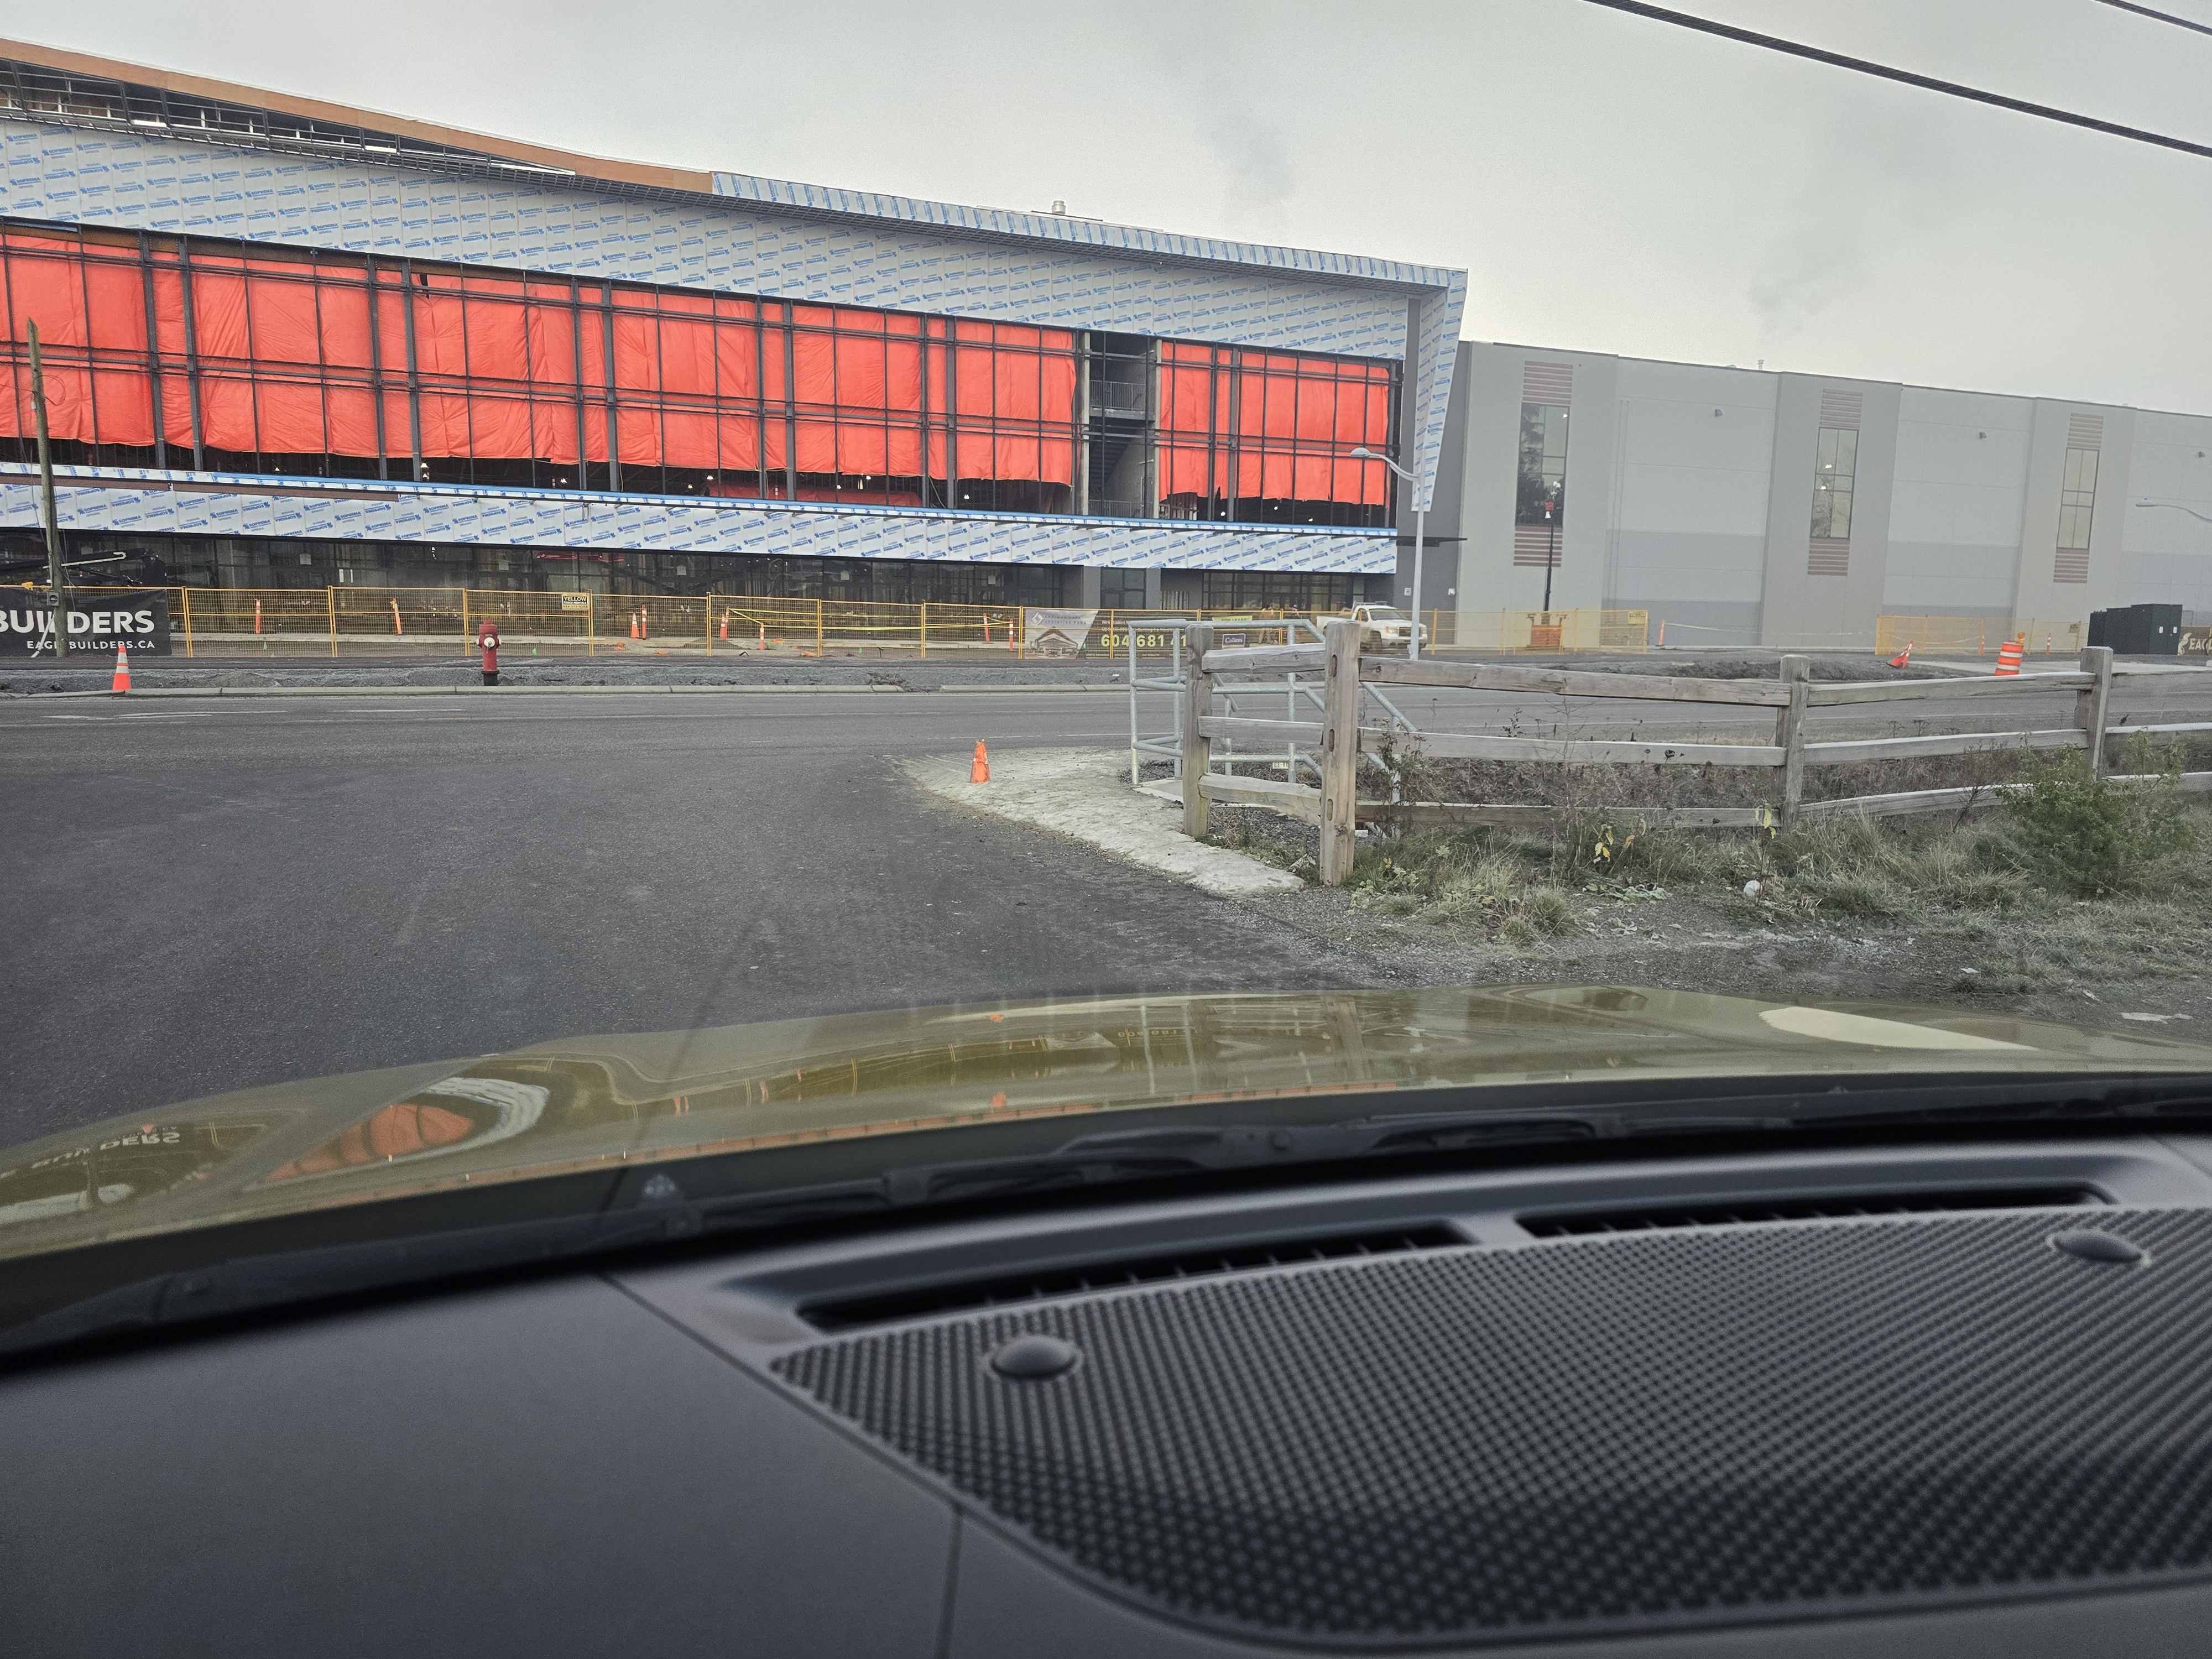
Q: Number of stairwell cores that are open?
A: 1